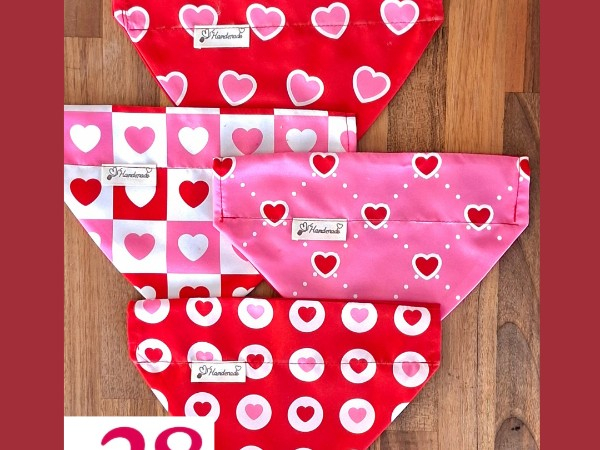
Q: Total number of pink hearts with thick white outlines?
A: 9